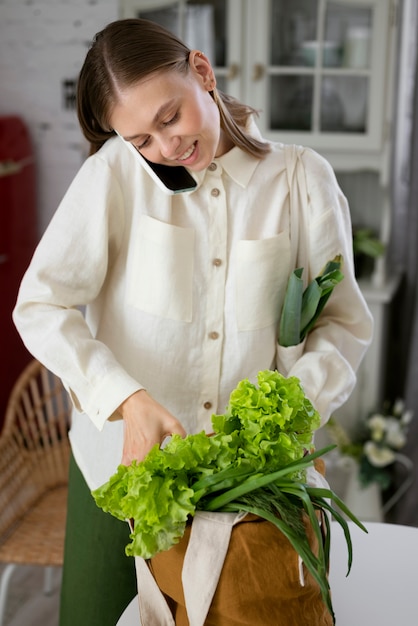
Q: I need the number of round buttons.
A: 5